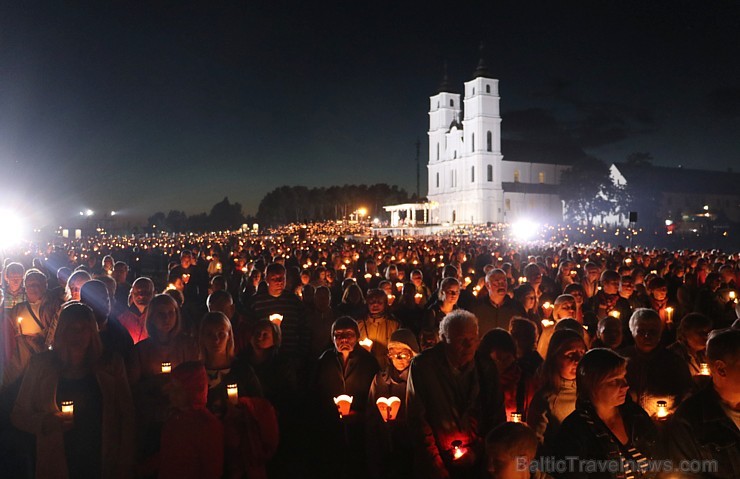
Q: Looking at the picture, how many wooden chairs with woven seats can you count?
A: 0